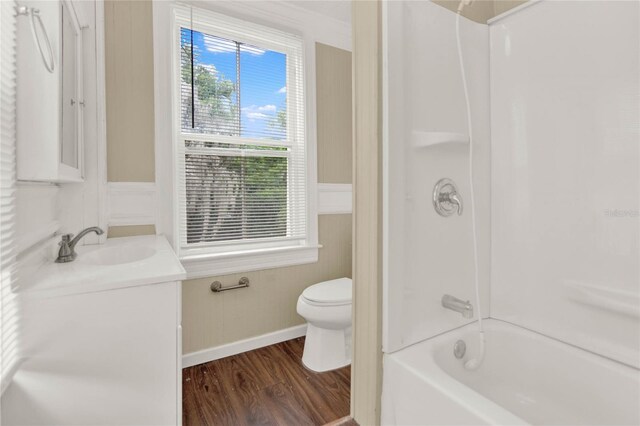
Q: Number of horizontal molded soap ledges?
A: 2